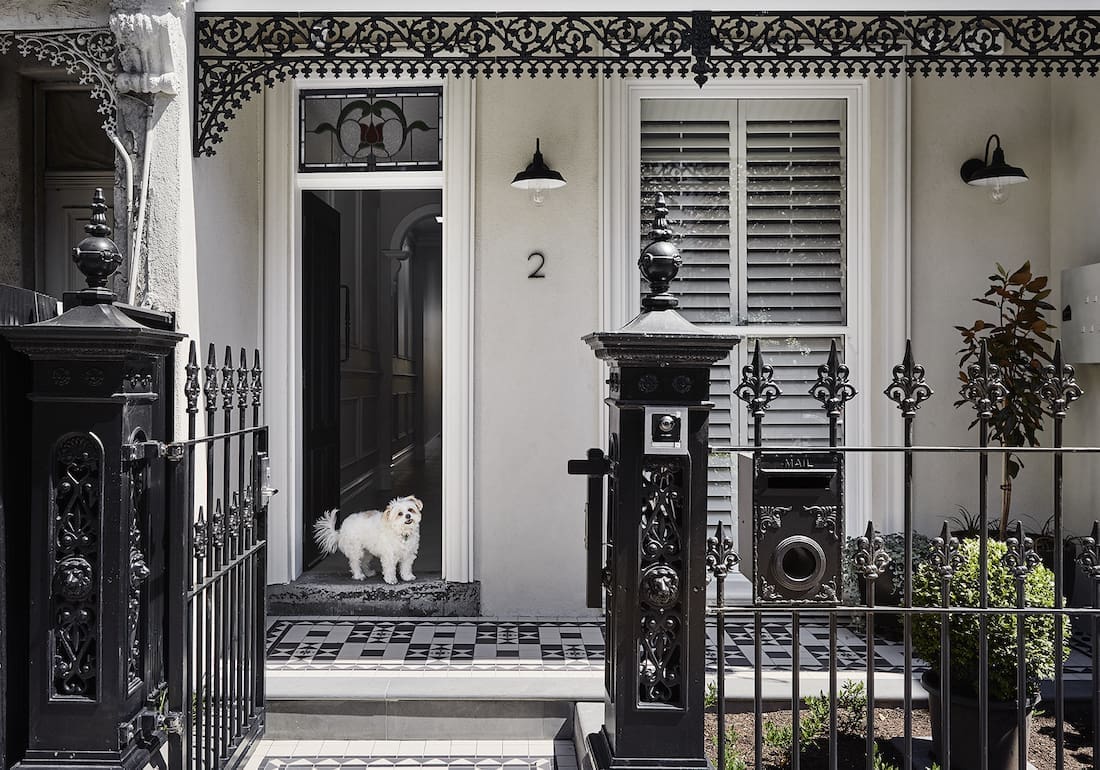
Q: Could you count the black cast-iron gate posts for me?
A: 2